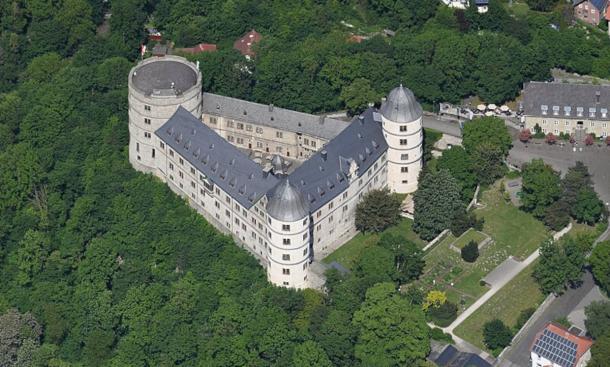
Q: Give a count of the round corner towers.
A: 3